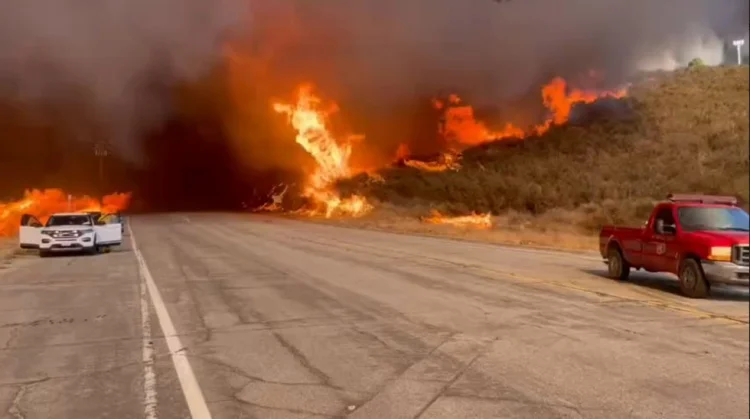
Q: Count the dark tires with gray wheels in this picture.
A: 2